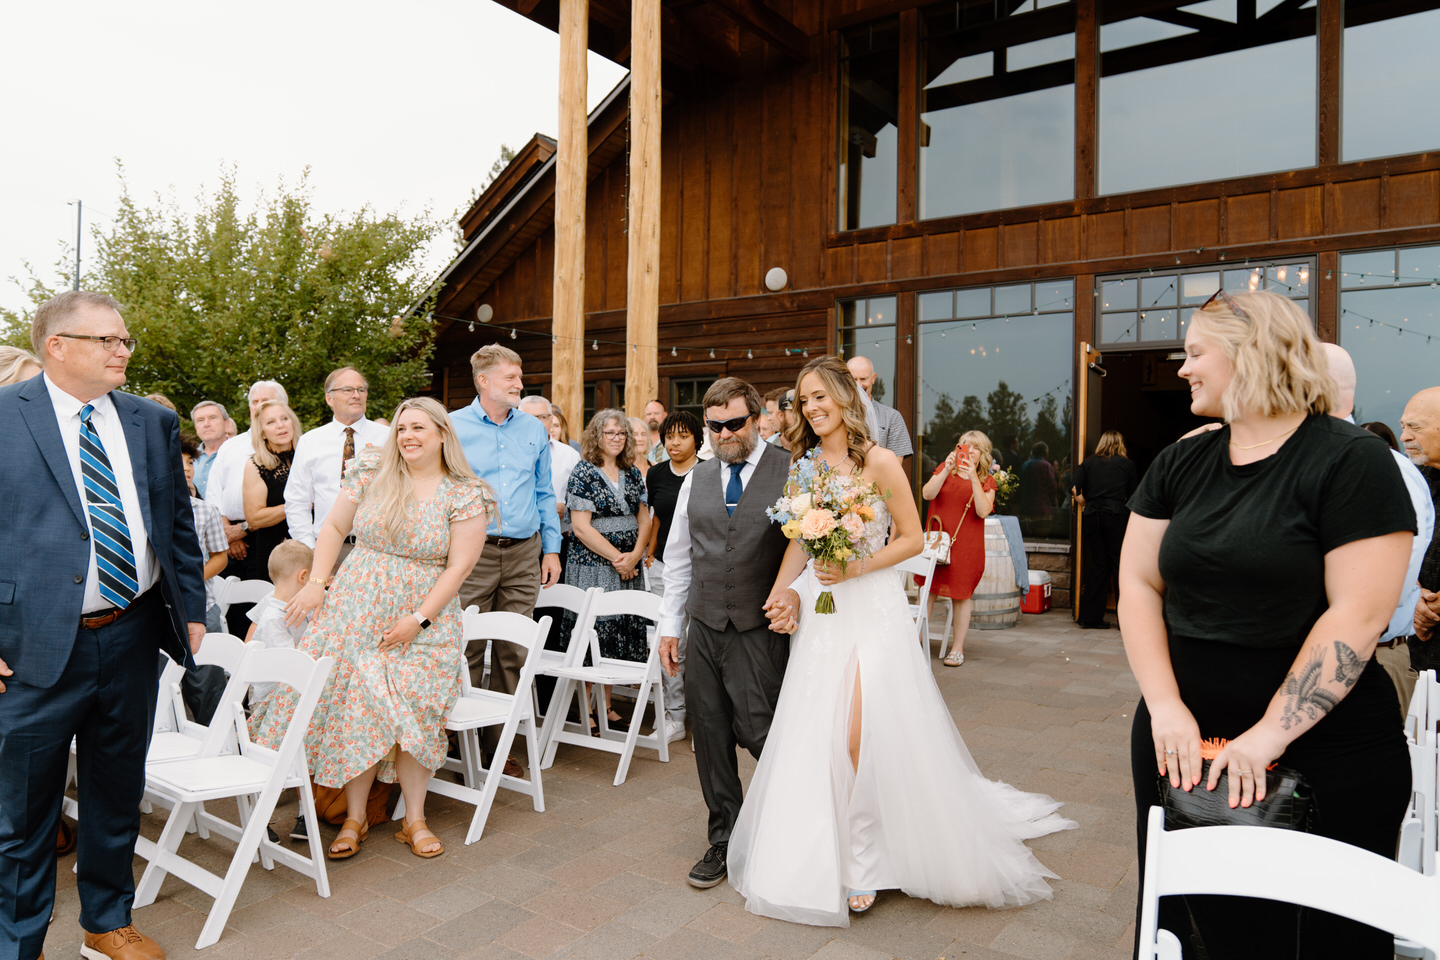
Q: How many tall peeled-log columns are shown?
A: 2